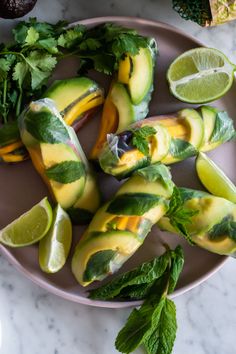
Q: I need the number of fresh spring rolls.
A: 6